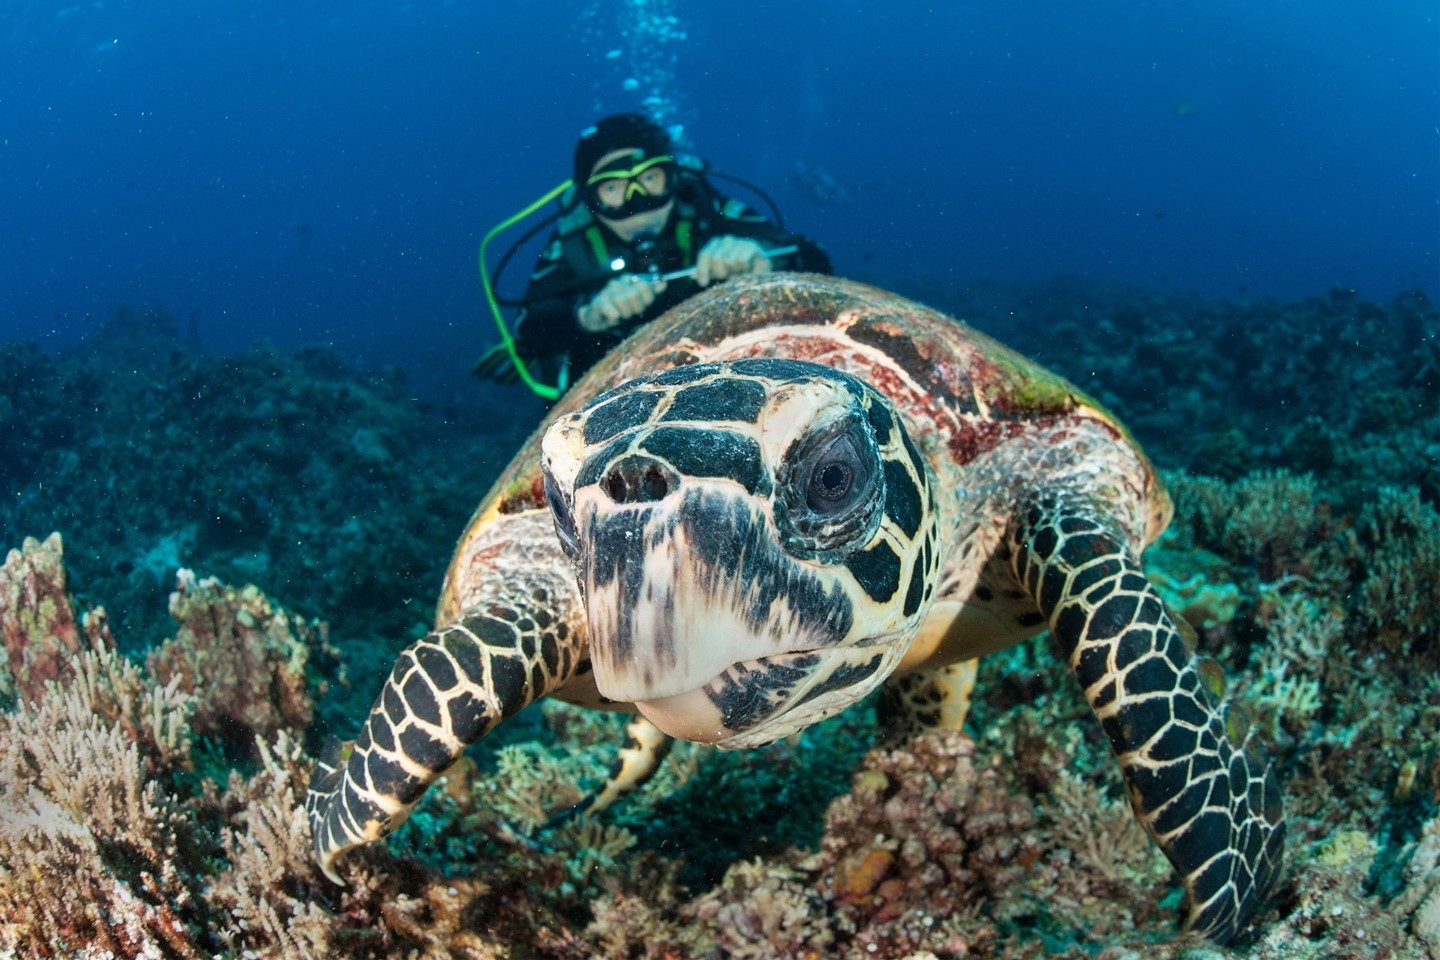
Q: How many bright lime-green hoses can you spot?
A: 1